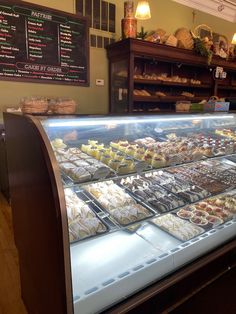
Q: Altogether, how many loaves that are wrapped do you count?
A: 2